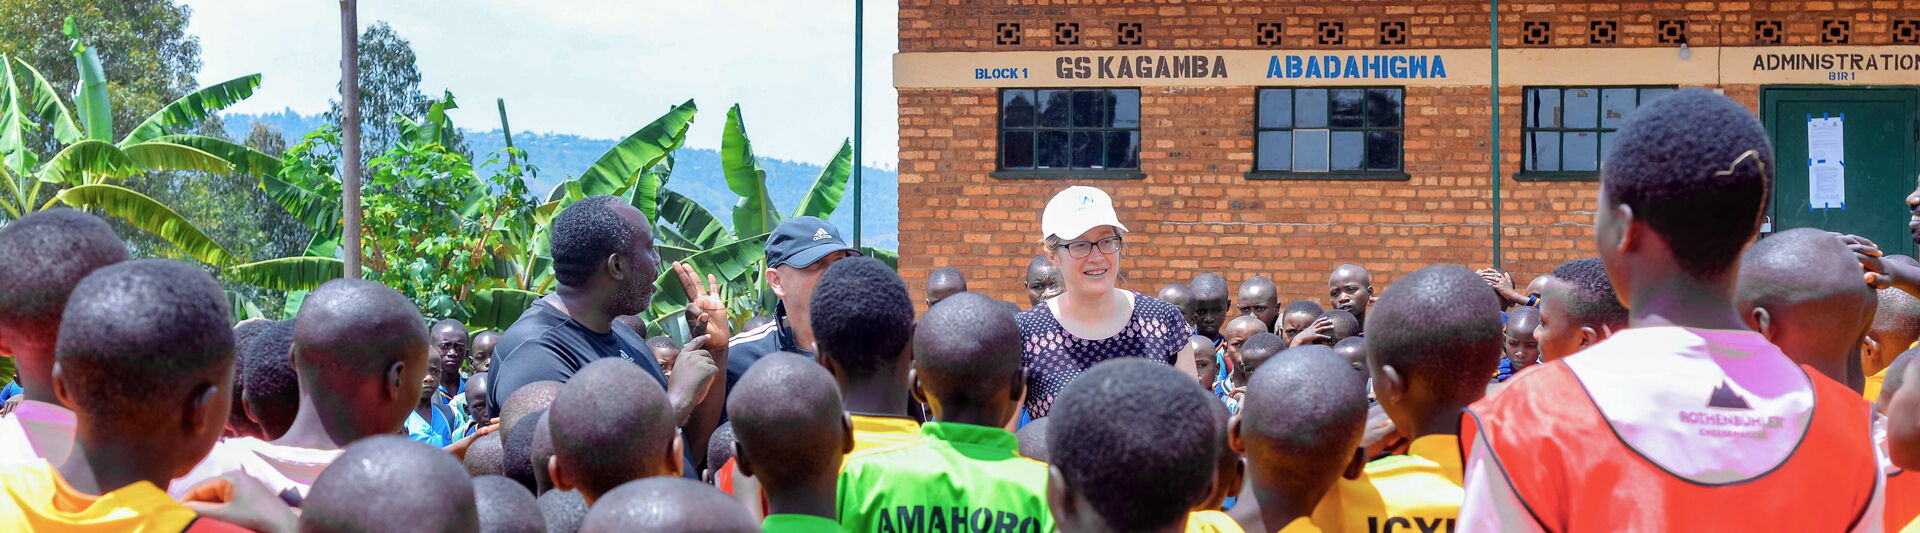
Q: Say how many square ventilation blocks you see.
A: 12